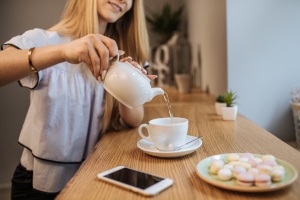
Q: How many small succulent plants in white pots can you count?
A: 2